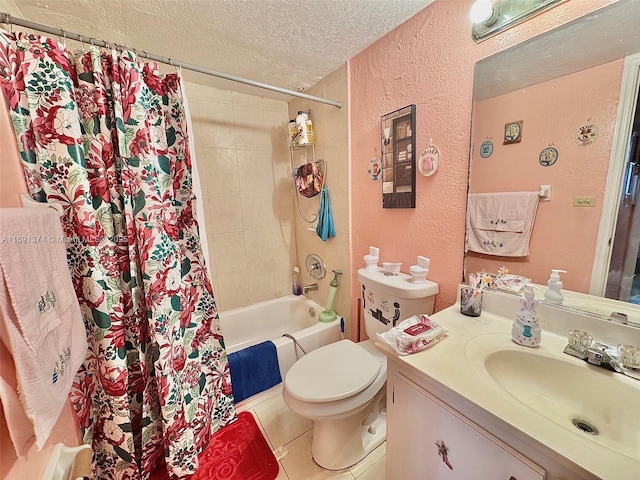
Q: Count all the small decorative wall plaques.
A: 6